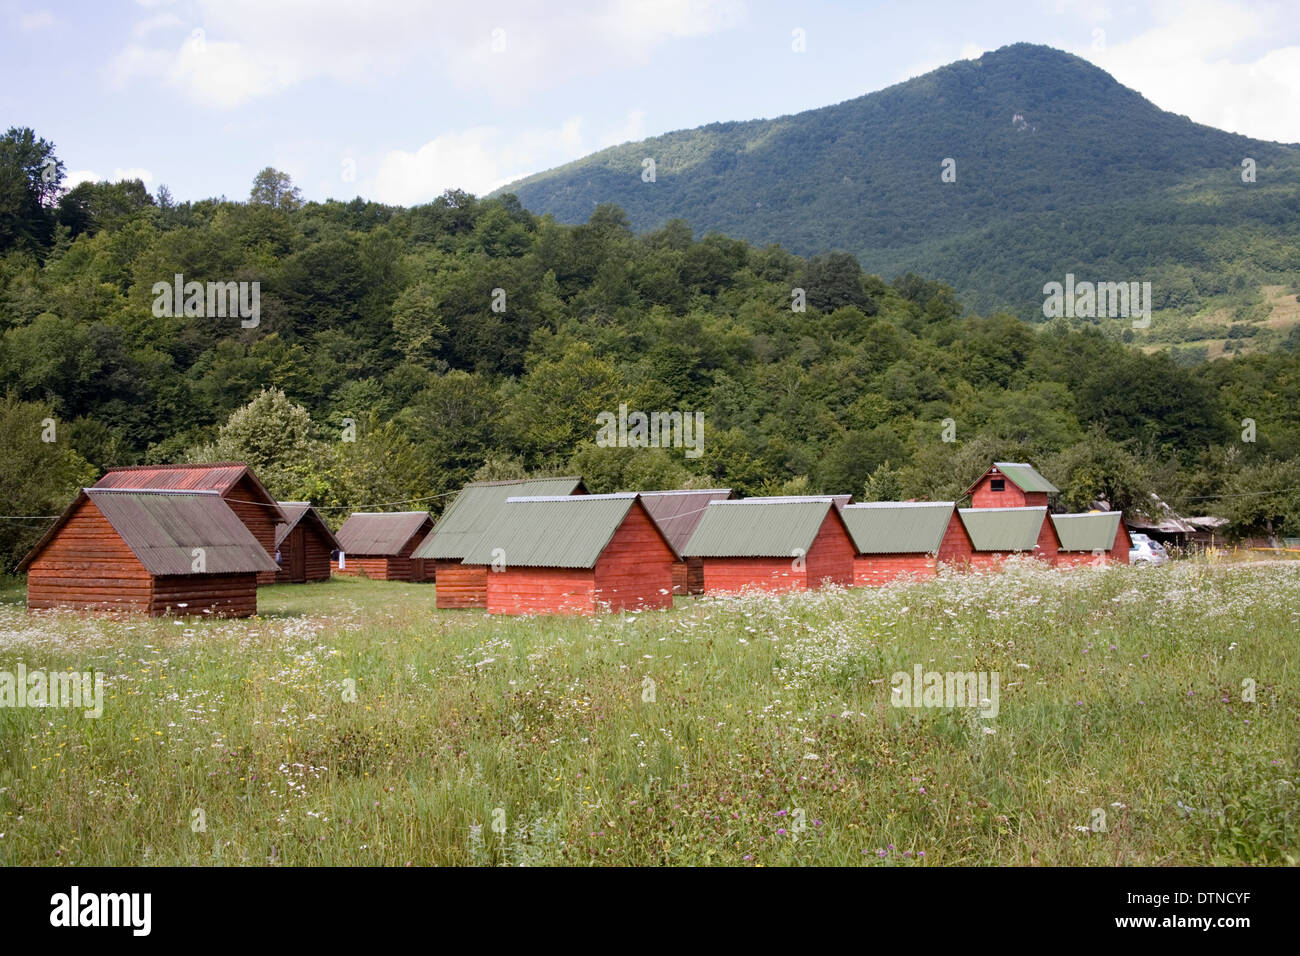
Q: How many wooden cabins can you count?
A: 13